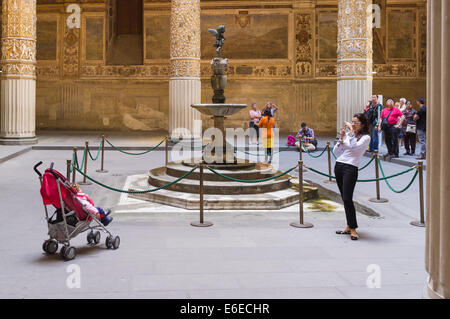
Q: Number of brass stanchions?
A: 11